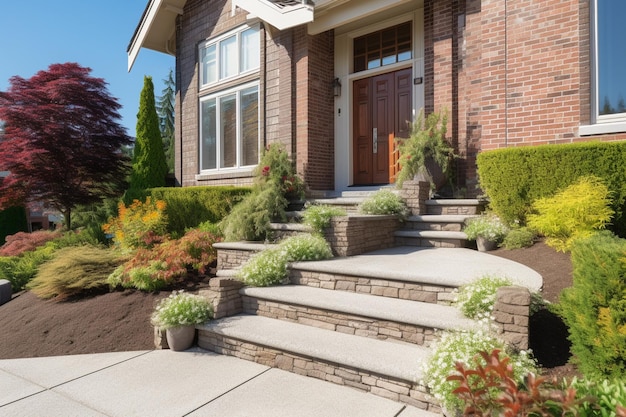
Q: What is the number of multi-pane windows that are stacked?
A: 2